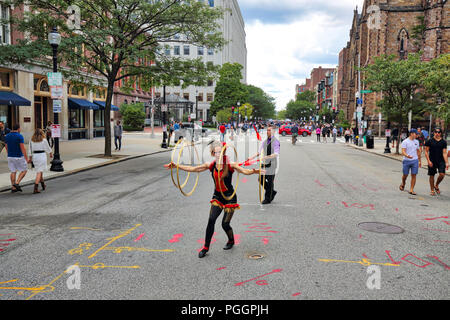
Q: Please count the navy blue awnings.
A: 3